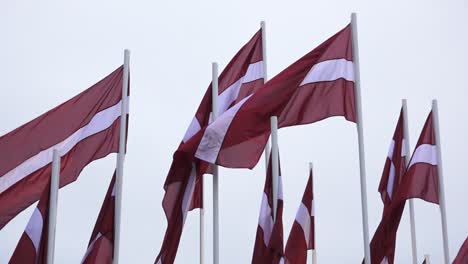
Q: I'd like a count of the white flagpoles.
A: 11